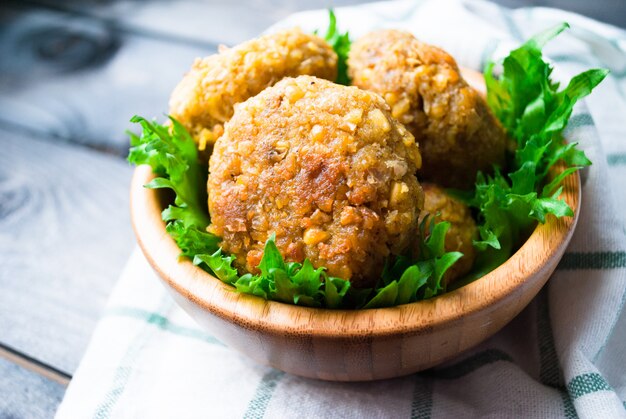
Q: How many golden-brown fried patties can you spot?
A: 4